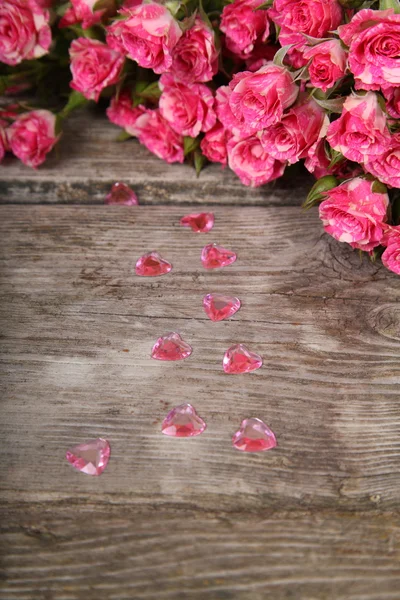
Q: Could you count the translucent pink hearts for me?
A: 10